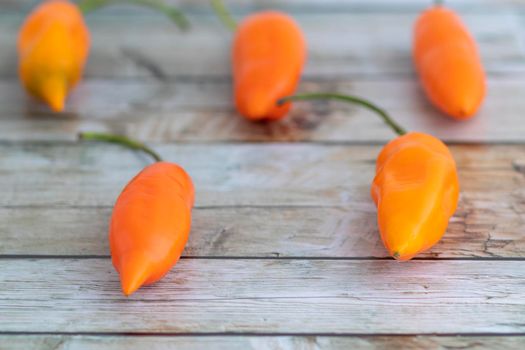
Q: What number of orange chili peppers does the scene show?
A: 5